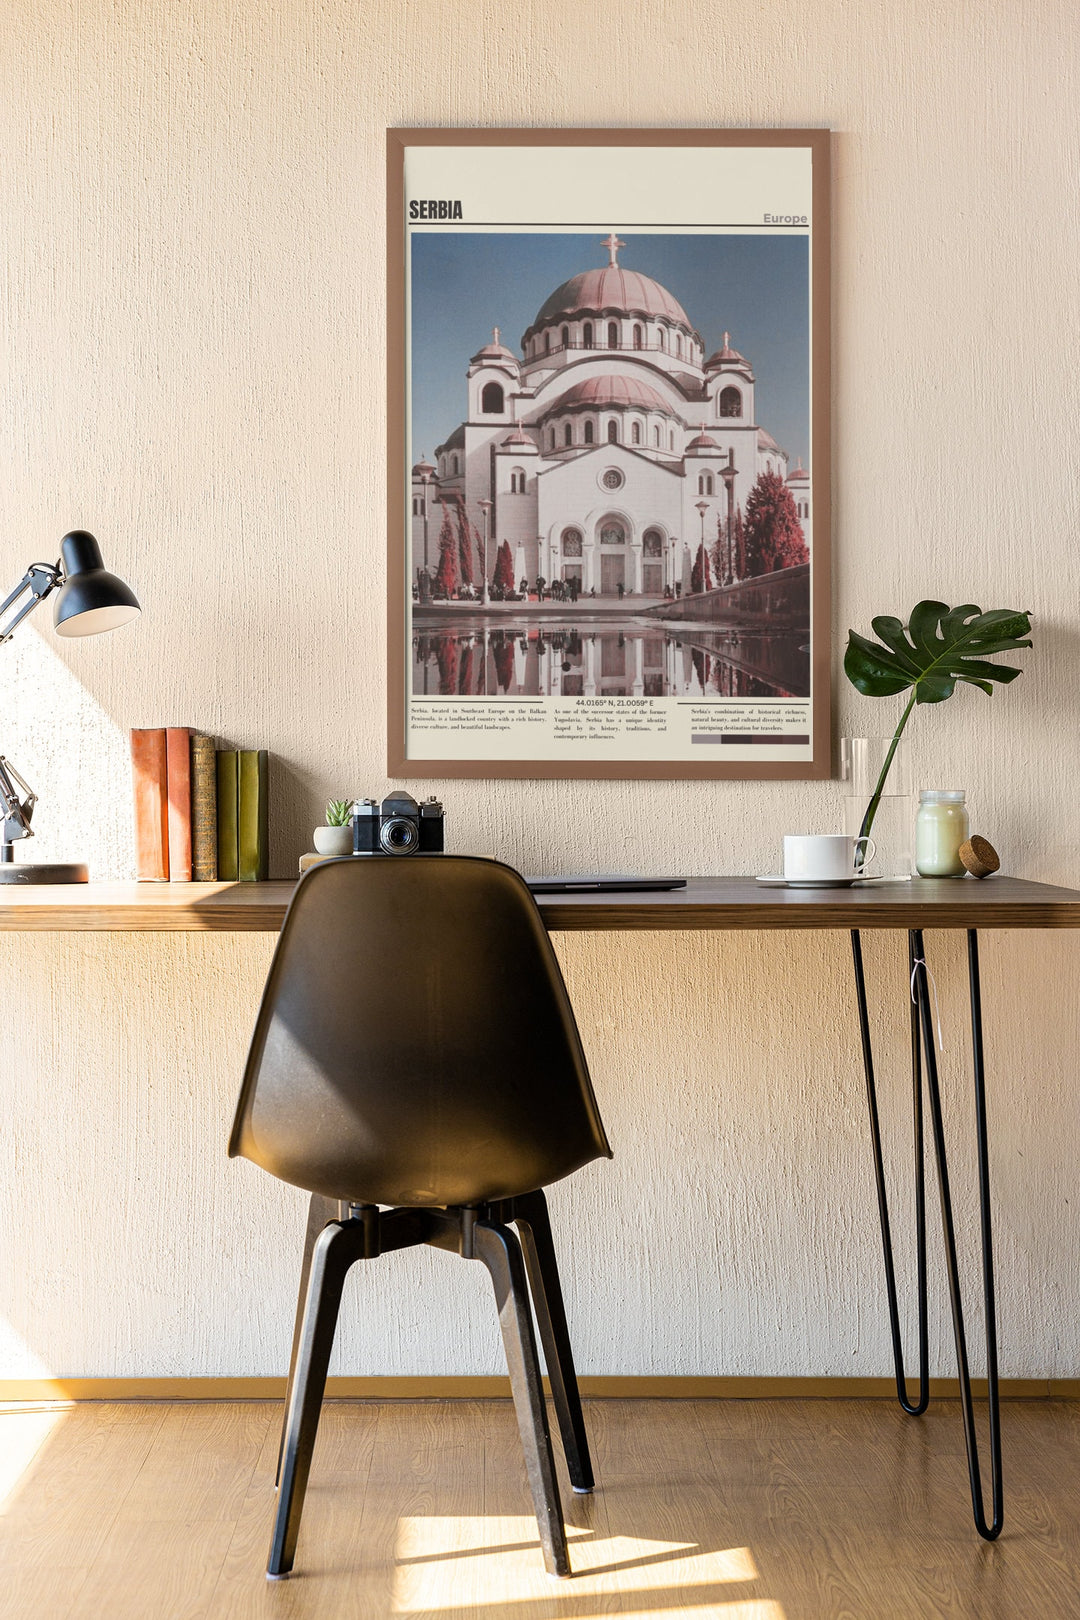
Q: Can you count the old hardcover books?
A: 5